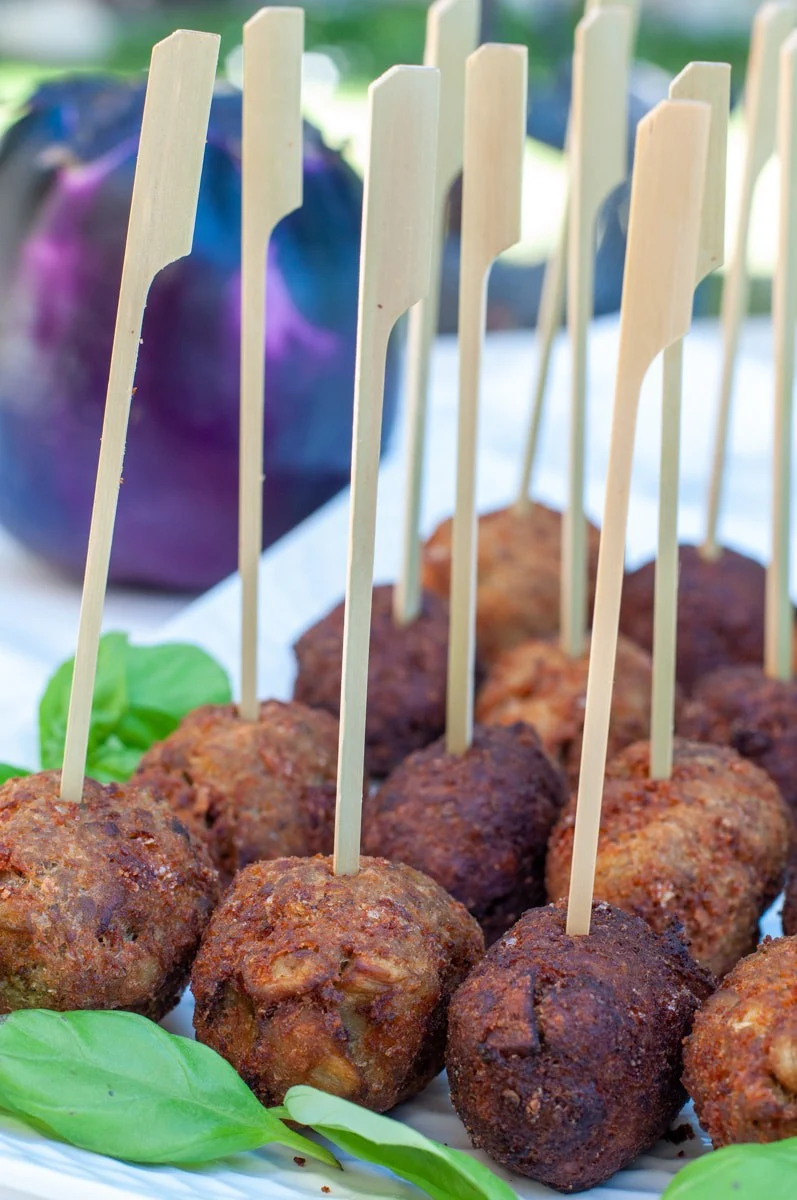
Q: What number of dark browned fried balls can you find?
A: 5